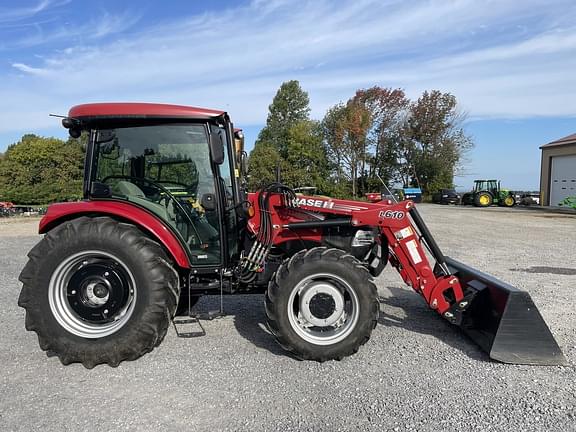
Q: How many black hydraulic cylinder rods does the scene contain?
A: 2